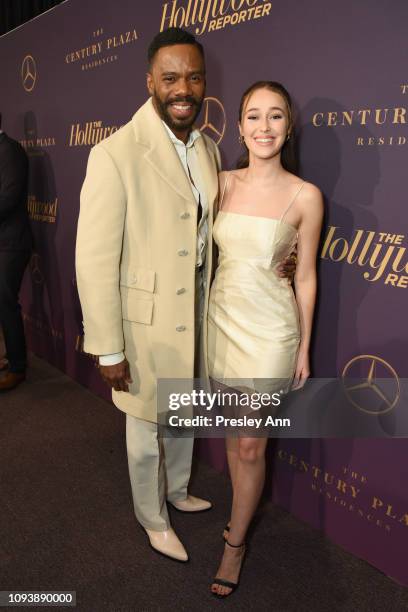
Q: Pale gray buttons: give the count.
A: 4